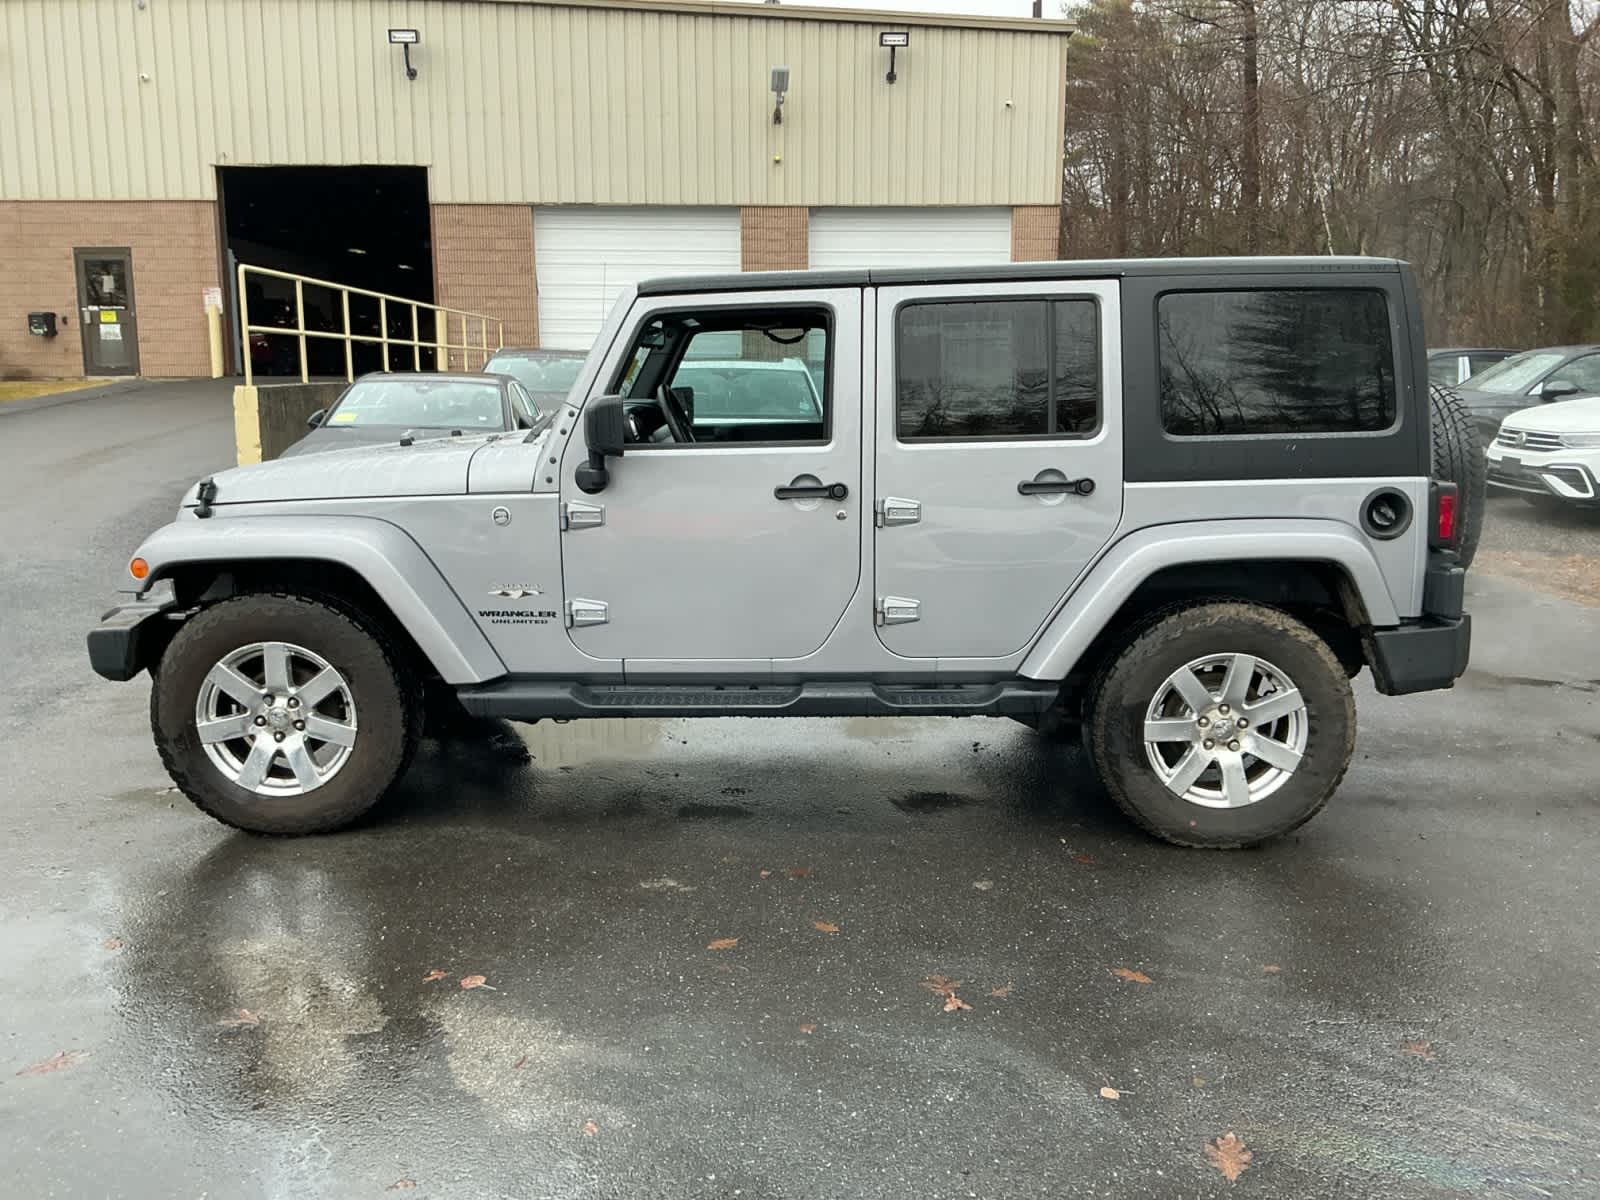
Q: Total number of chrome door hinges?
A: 4